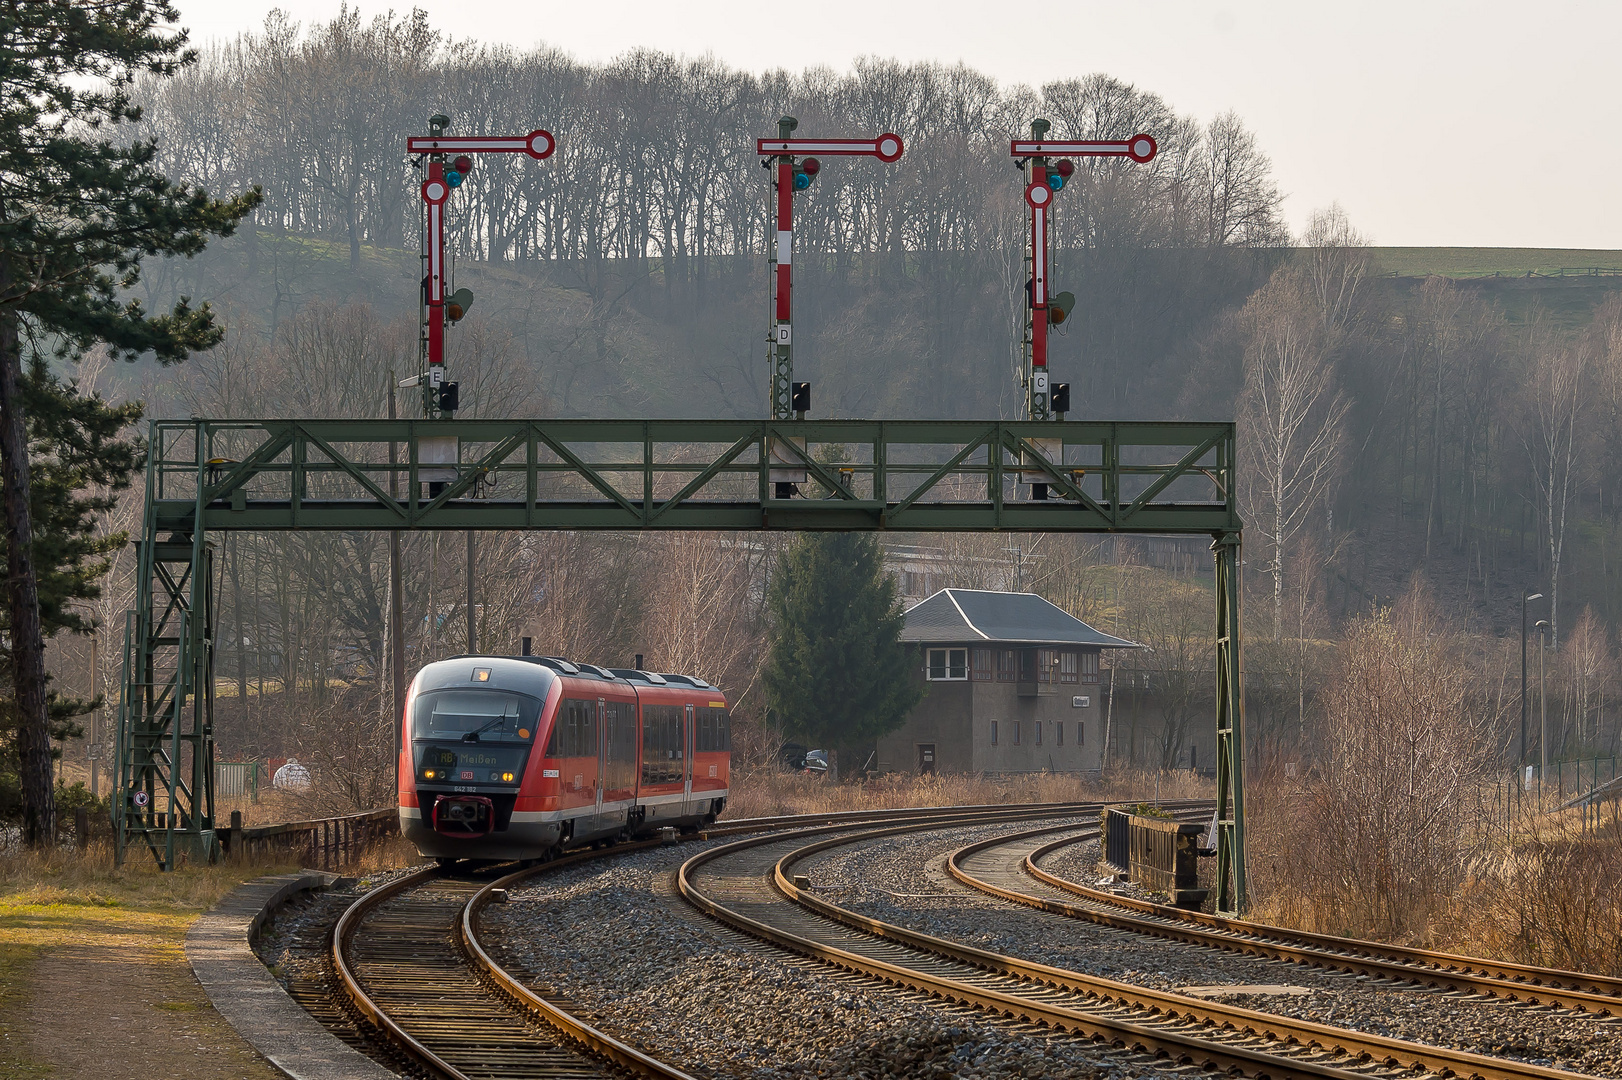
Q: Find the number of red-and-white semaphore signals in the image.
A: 3